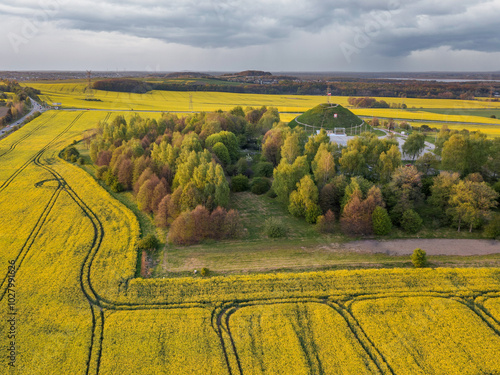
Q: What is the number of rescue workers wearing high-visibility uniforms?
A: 0